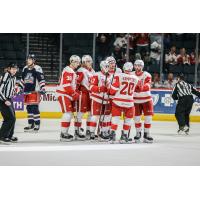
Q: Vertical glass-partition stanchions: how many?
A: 6